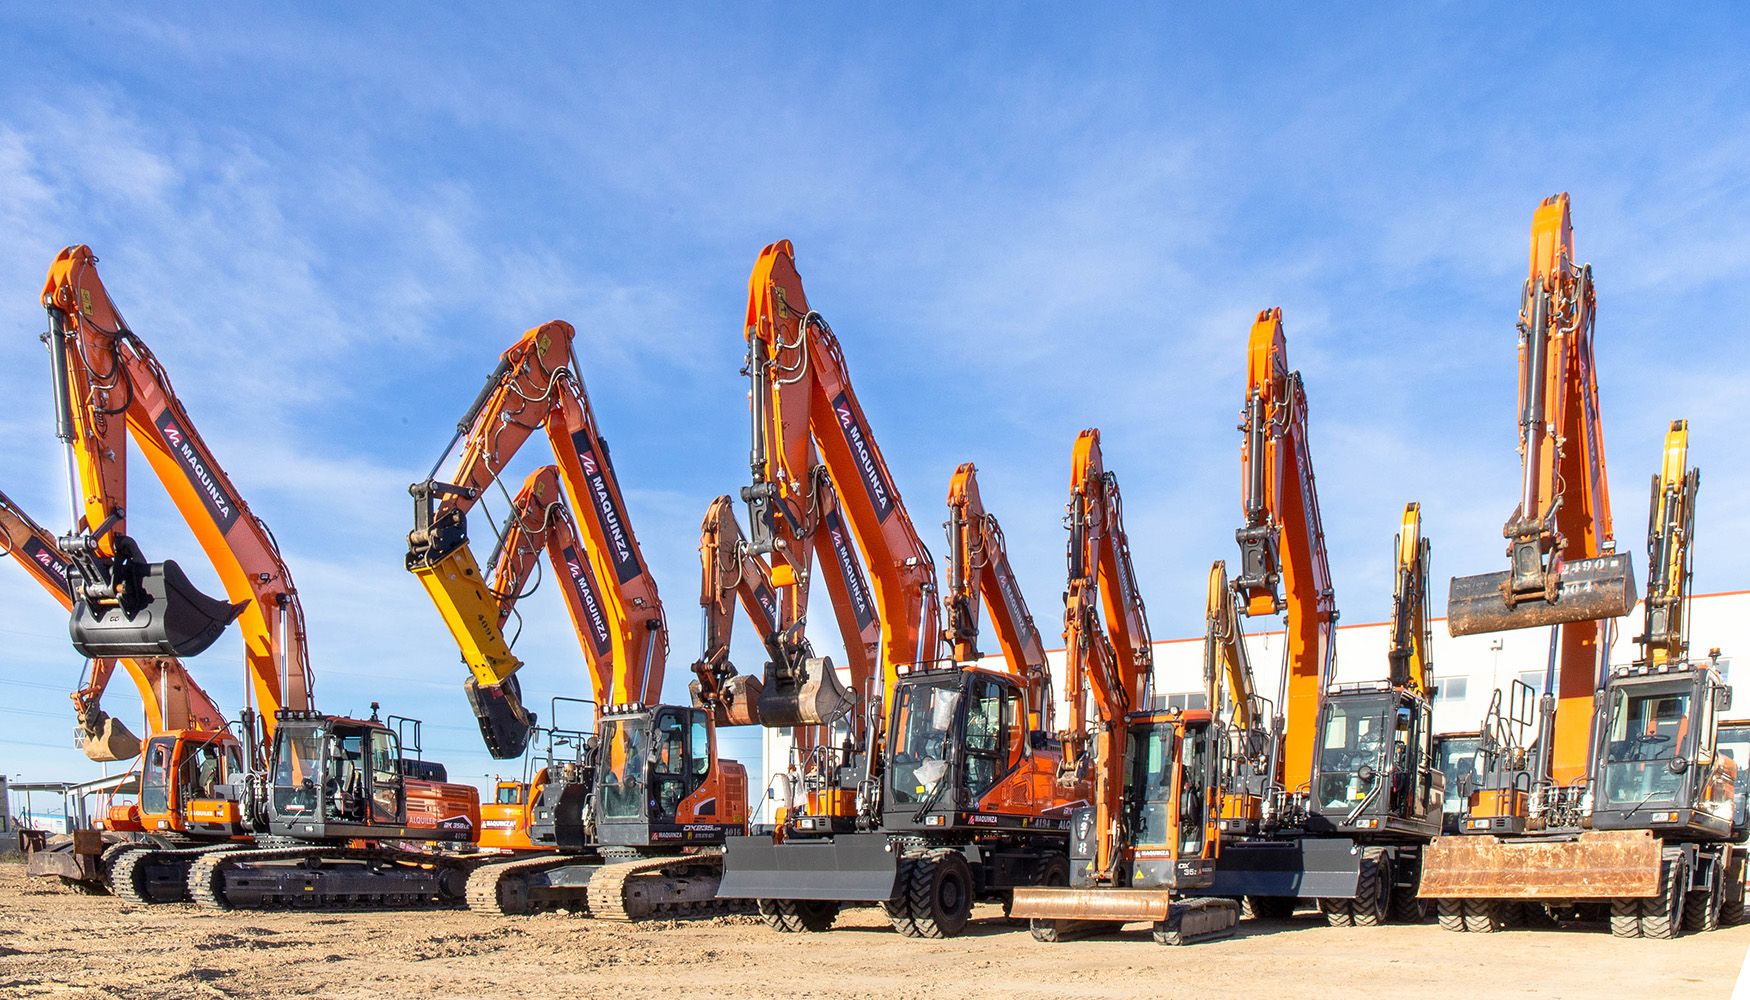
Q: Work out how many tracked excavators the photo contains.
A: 3